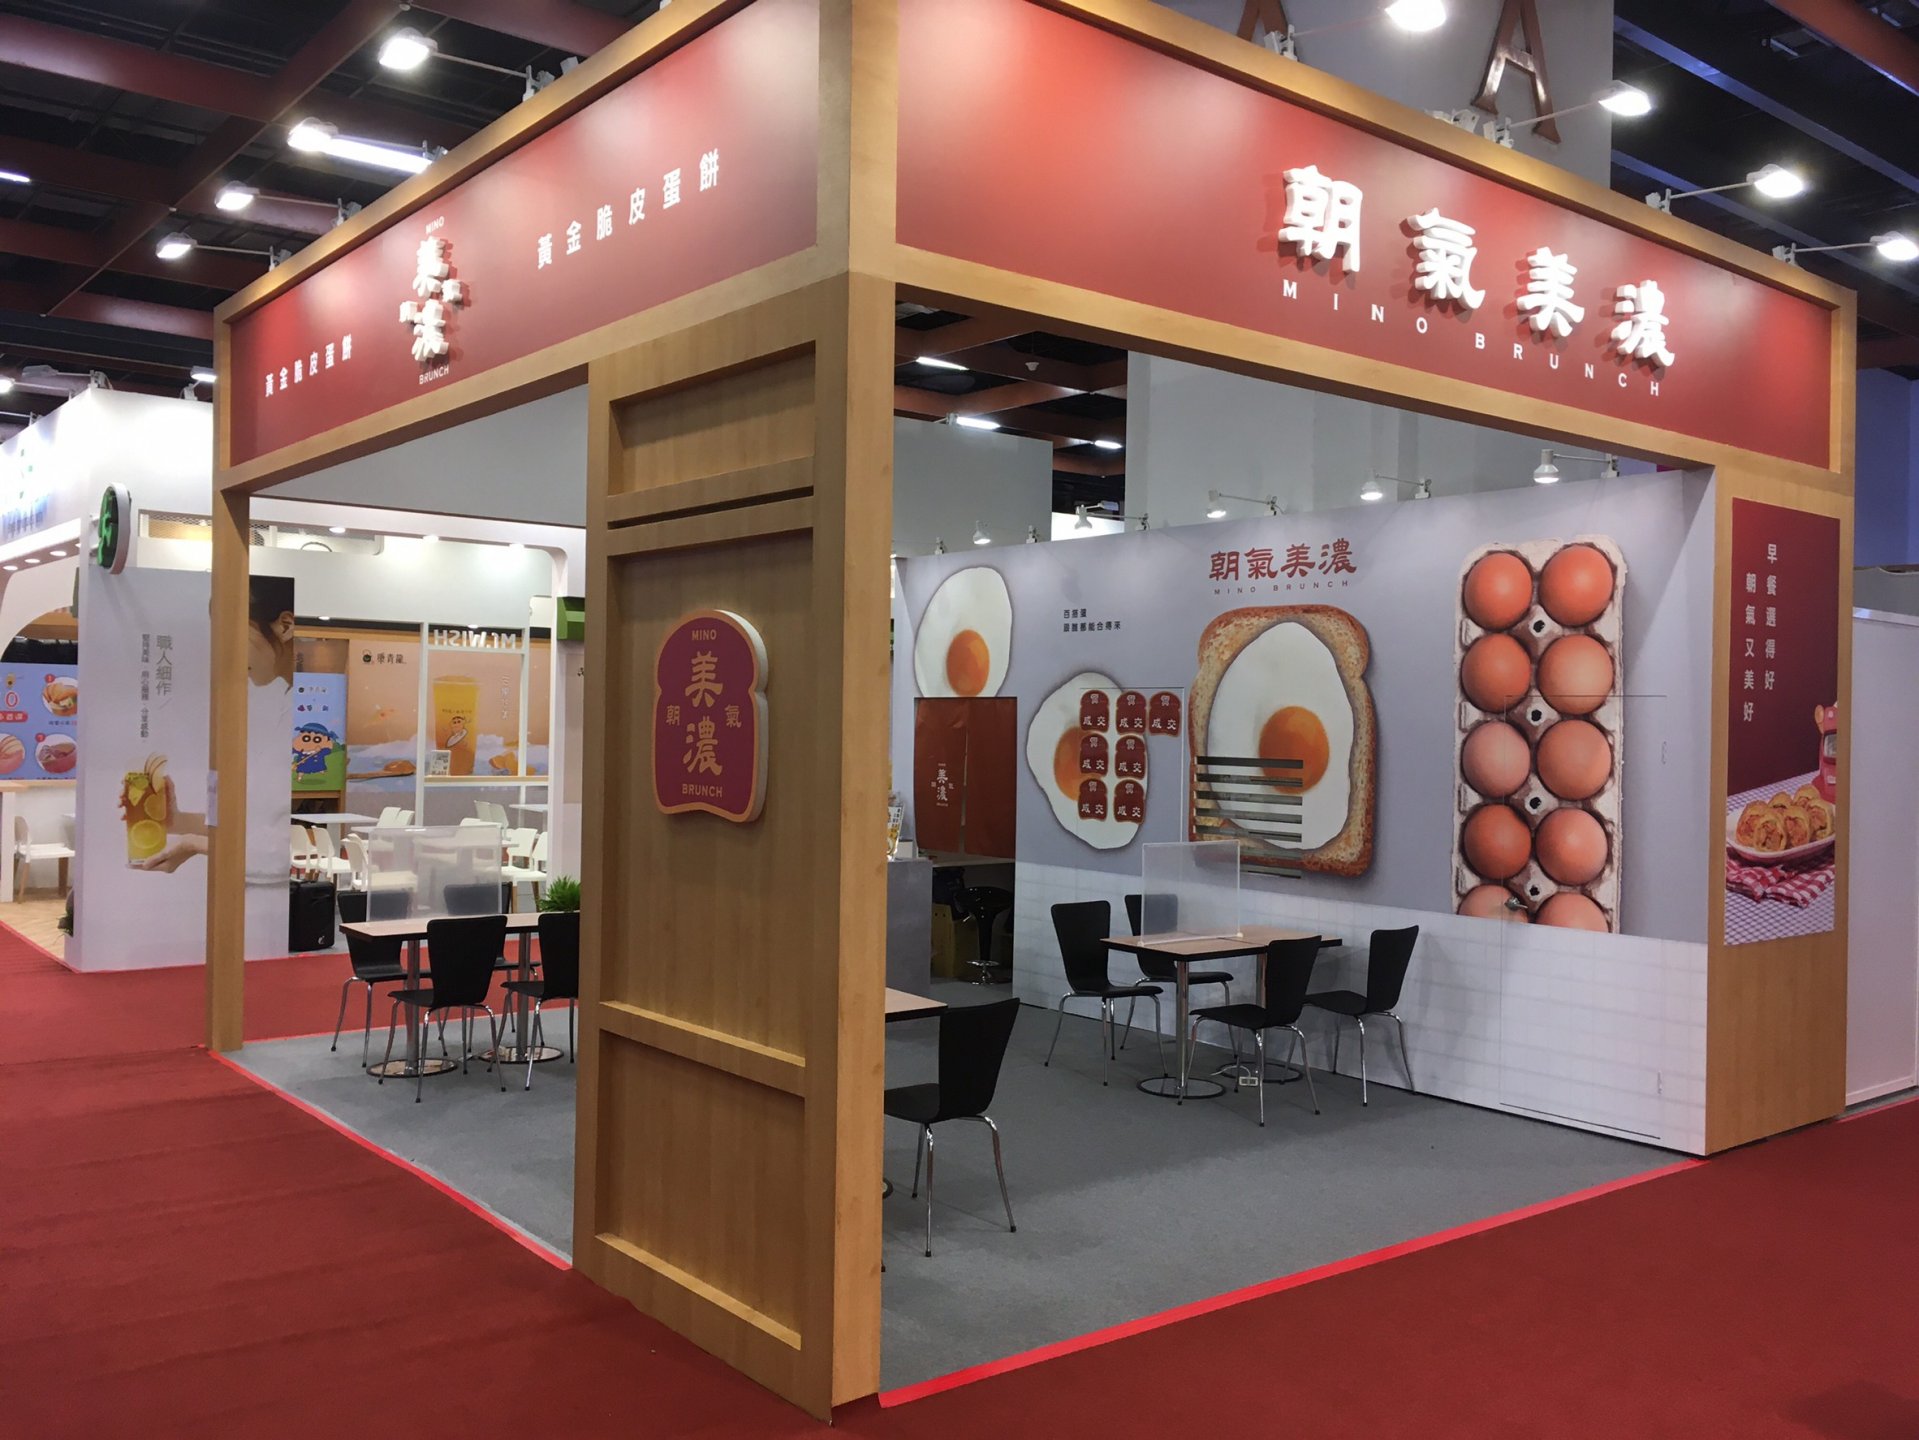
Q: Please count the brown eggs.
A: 10